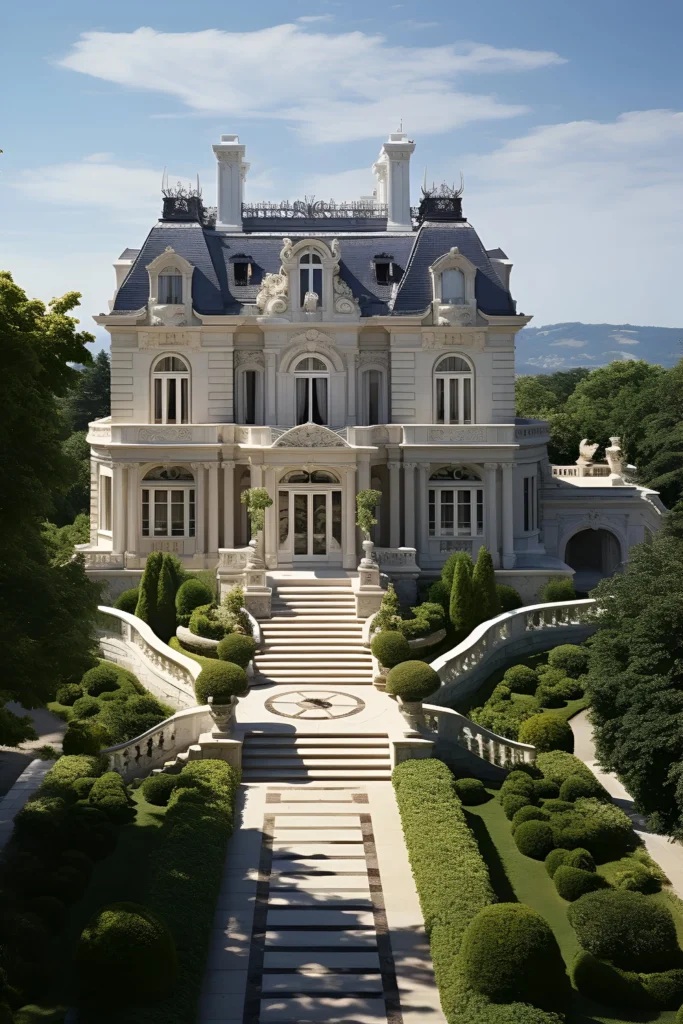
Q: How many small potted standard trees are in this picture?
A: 2